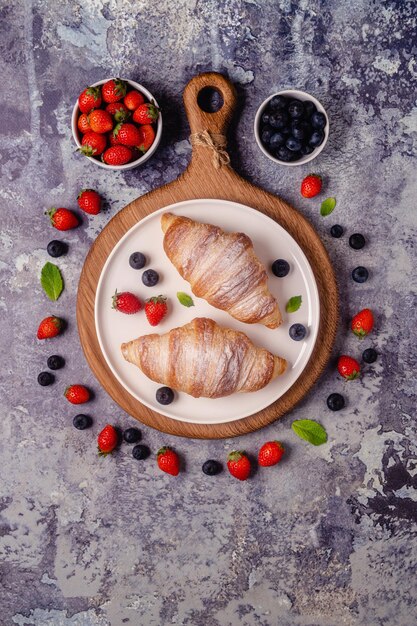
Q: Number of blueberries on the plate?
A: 5